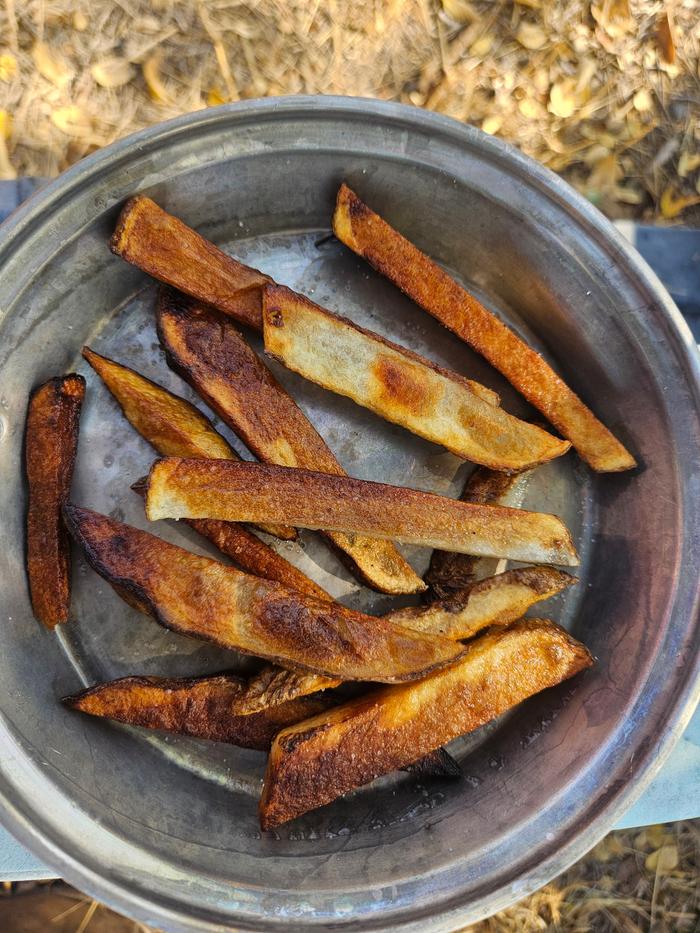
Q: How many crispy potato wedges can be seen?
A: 13